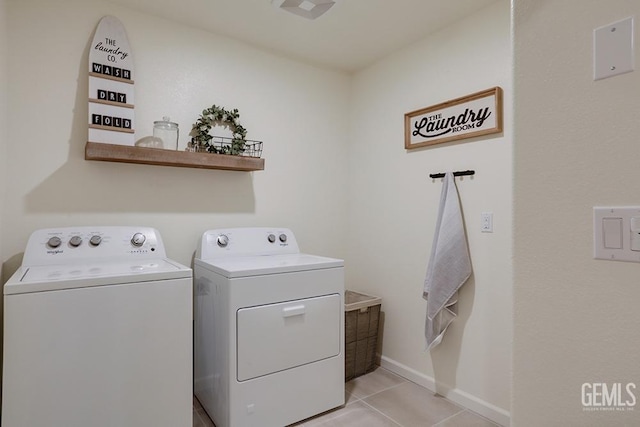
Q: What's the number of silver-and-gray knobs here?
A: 7